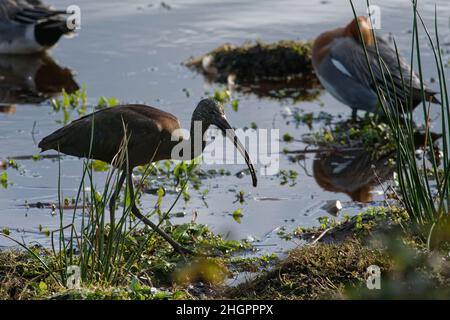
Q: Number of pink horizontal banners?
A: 0